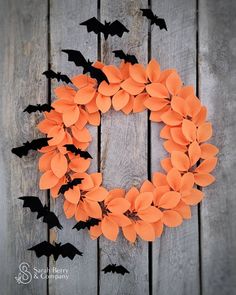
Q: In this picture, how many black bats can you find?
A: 13